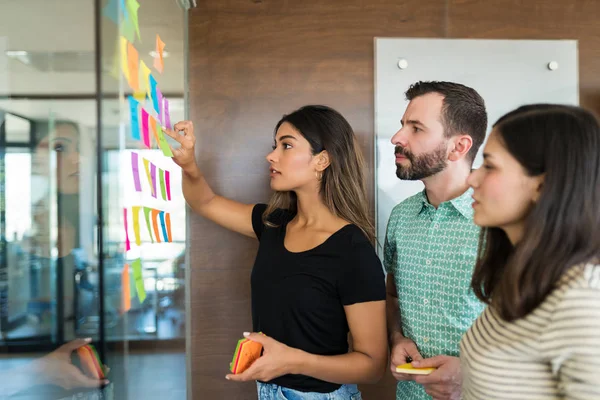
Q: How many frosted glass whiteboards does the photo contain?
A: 1